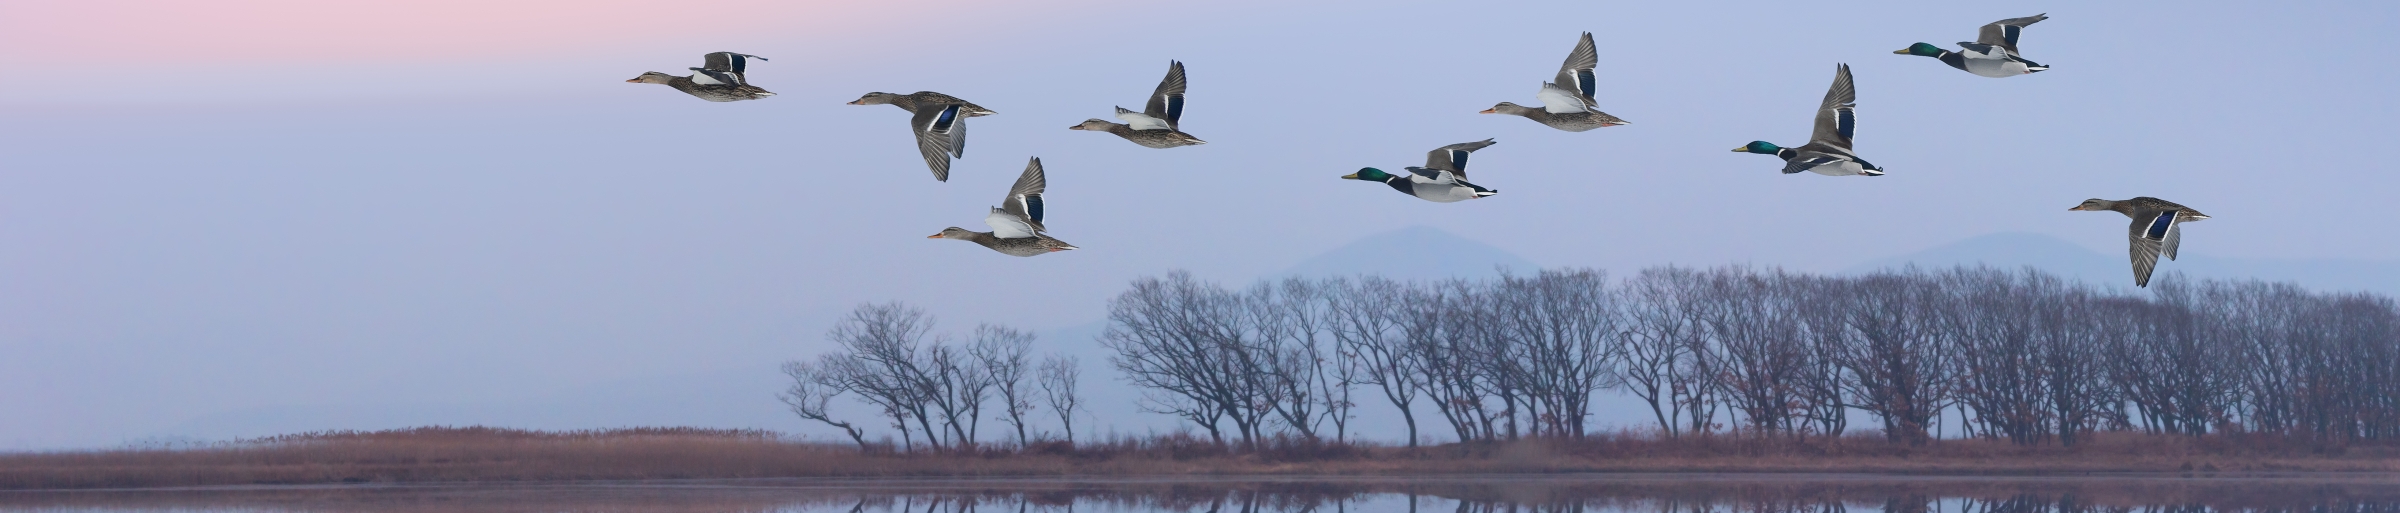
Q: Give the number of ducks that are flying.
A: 9